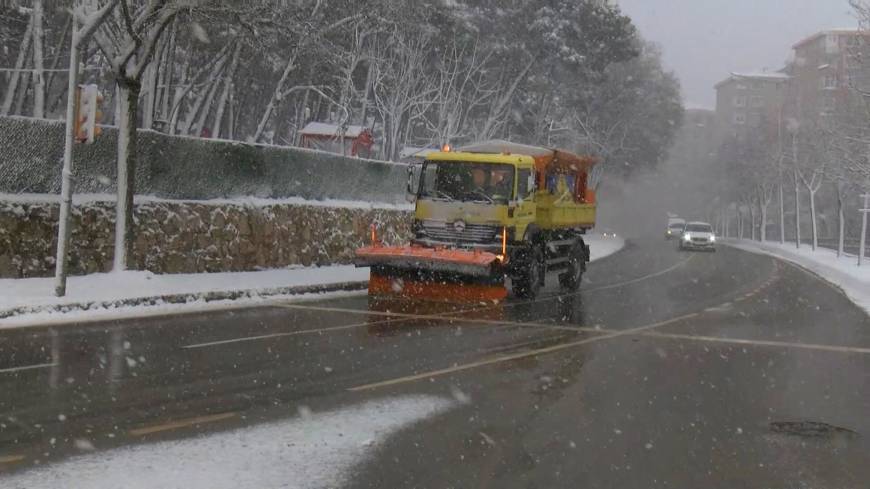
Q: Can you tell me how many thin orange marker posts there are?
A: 2